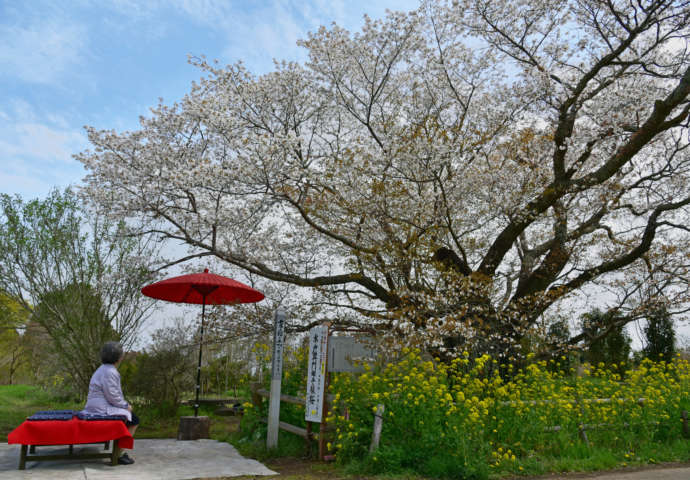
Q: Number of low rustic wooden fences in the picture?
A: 1